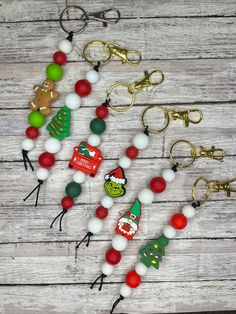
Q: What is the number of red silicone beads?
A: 12